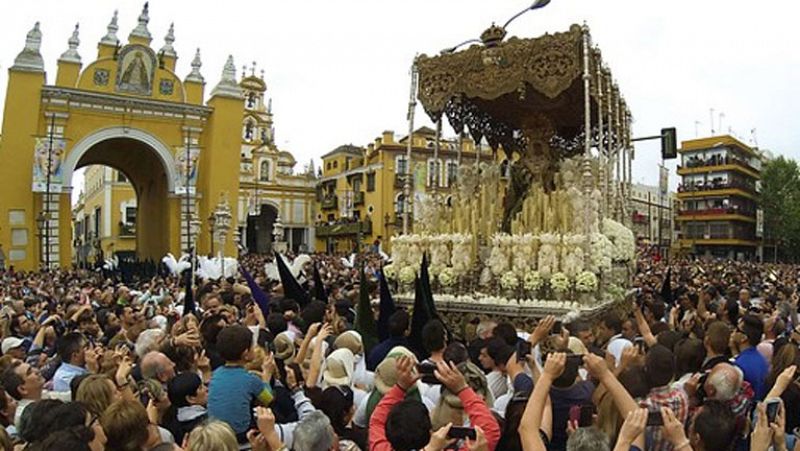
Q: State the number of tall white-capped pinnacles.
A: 7